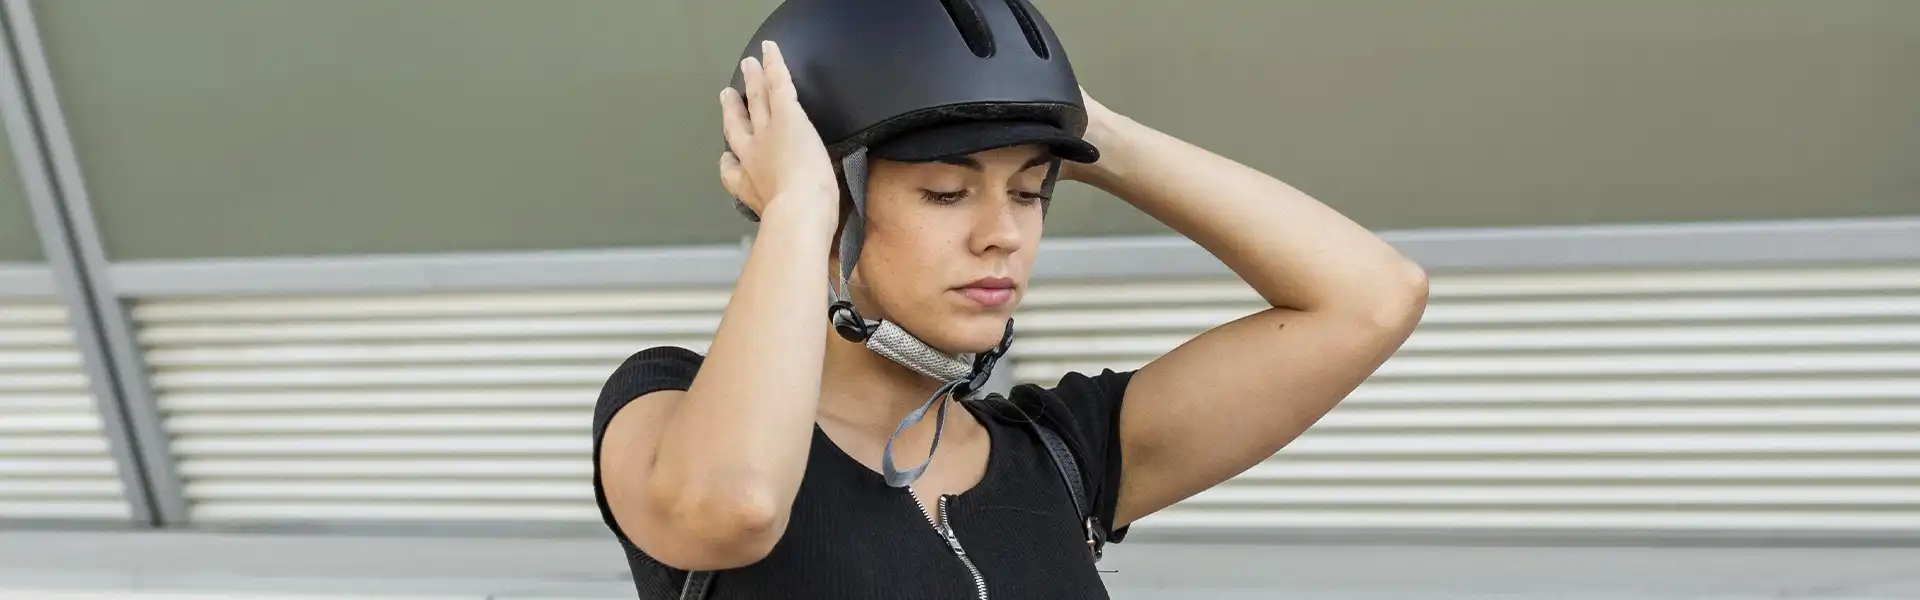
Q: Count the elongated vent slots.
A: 2